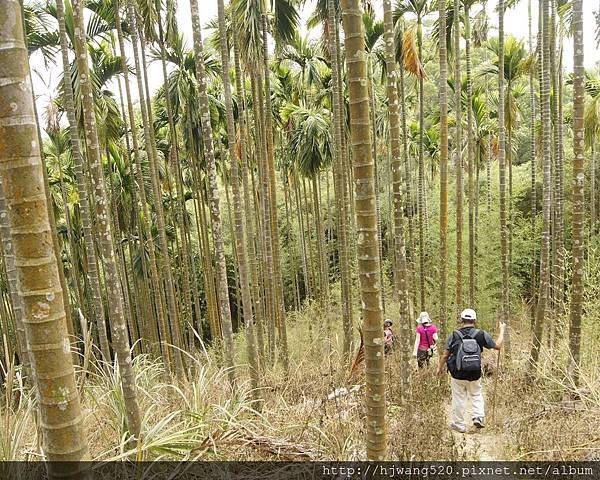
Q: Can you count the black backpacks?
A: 1